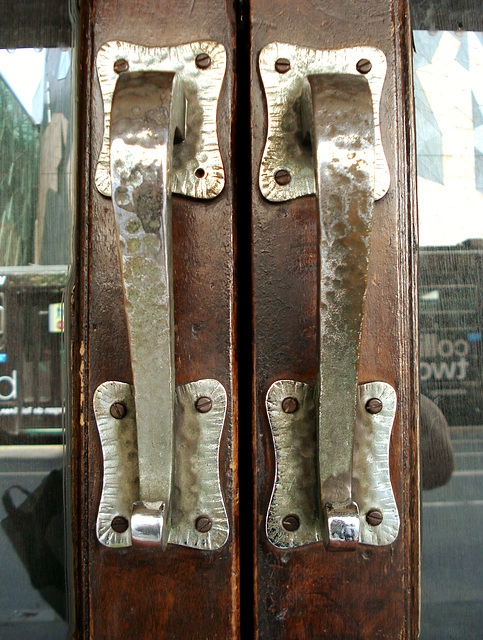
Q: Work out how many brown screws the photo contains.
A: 13